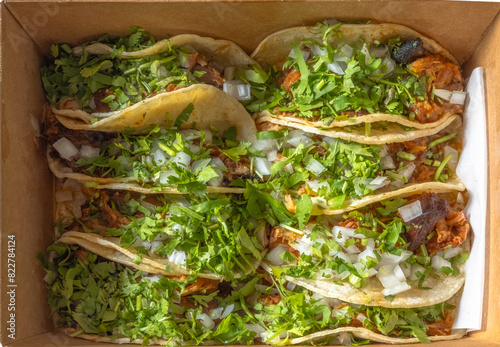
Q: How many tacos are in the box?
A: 8